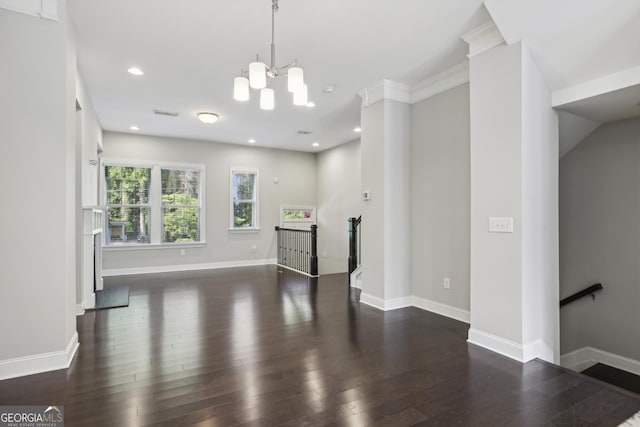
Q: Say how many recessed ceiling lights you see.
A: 6